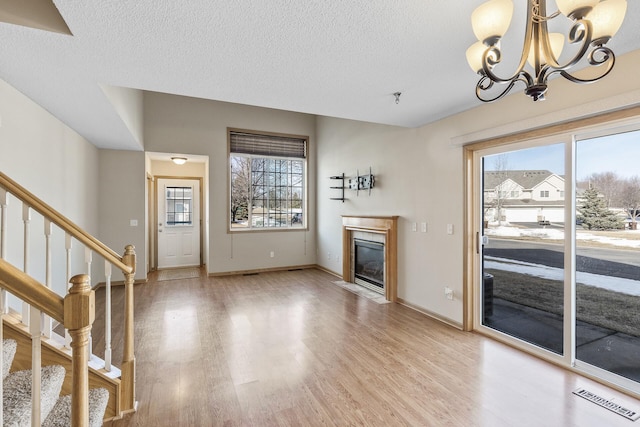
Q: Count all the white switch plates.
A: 4